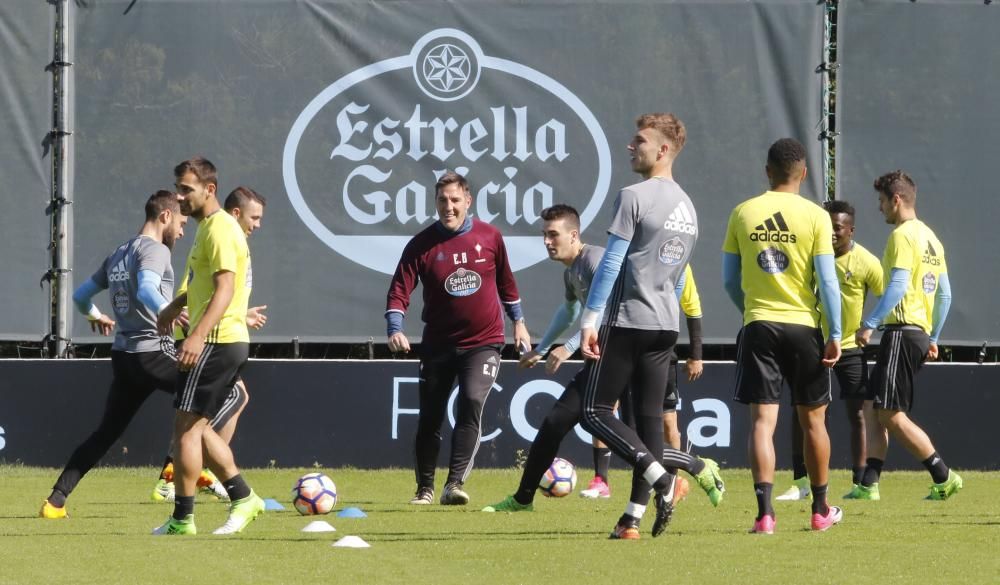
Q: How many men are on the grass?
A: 10